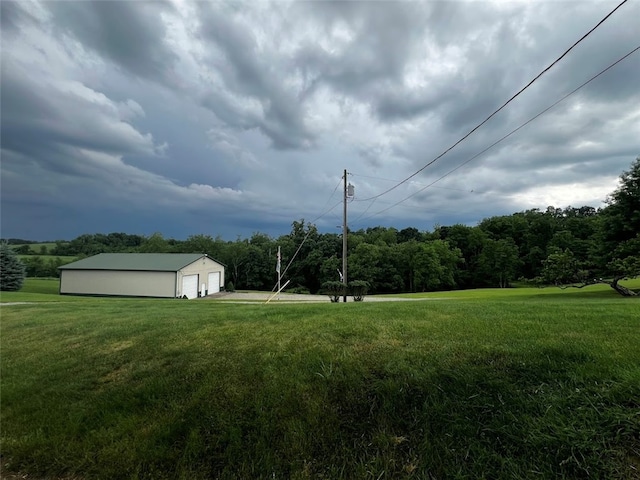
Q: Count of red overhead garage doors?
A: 0